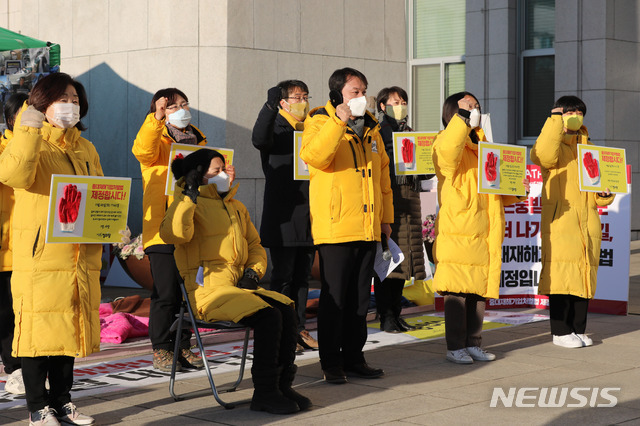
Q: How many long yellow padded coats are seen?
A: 4